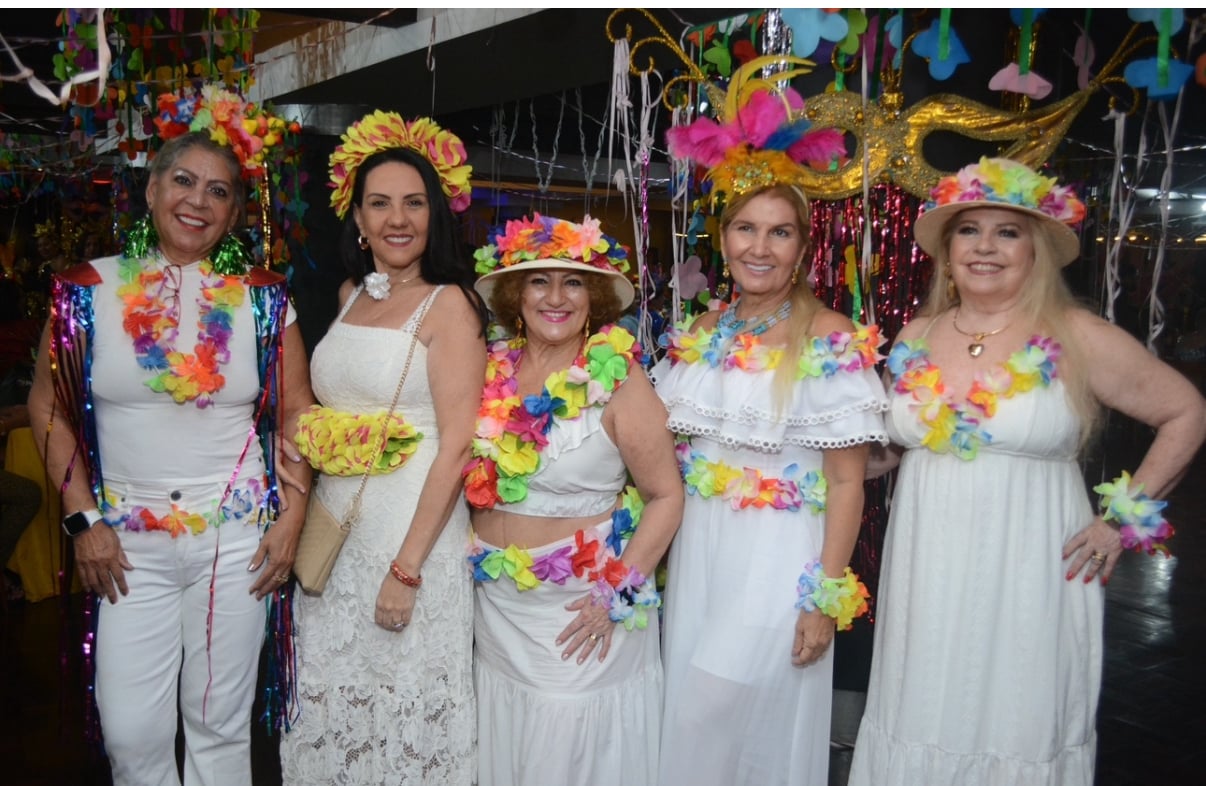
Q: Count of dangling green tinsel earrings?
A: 2